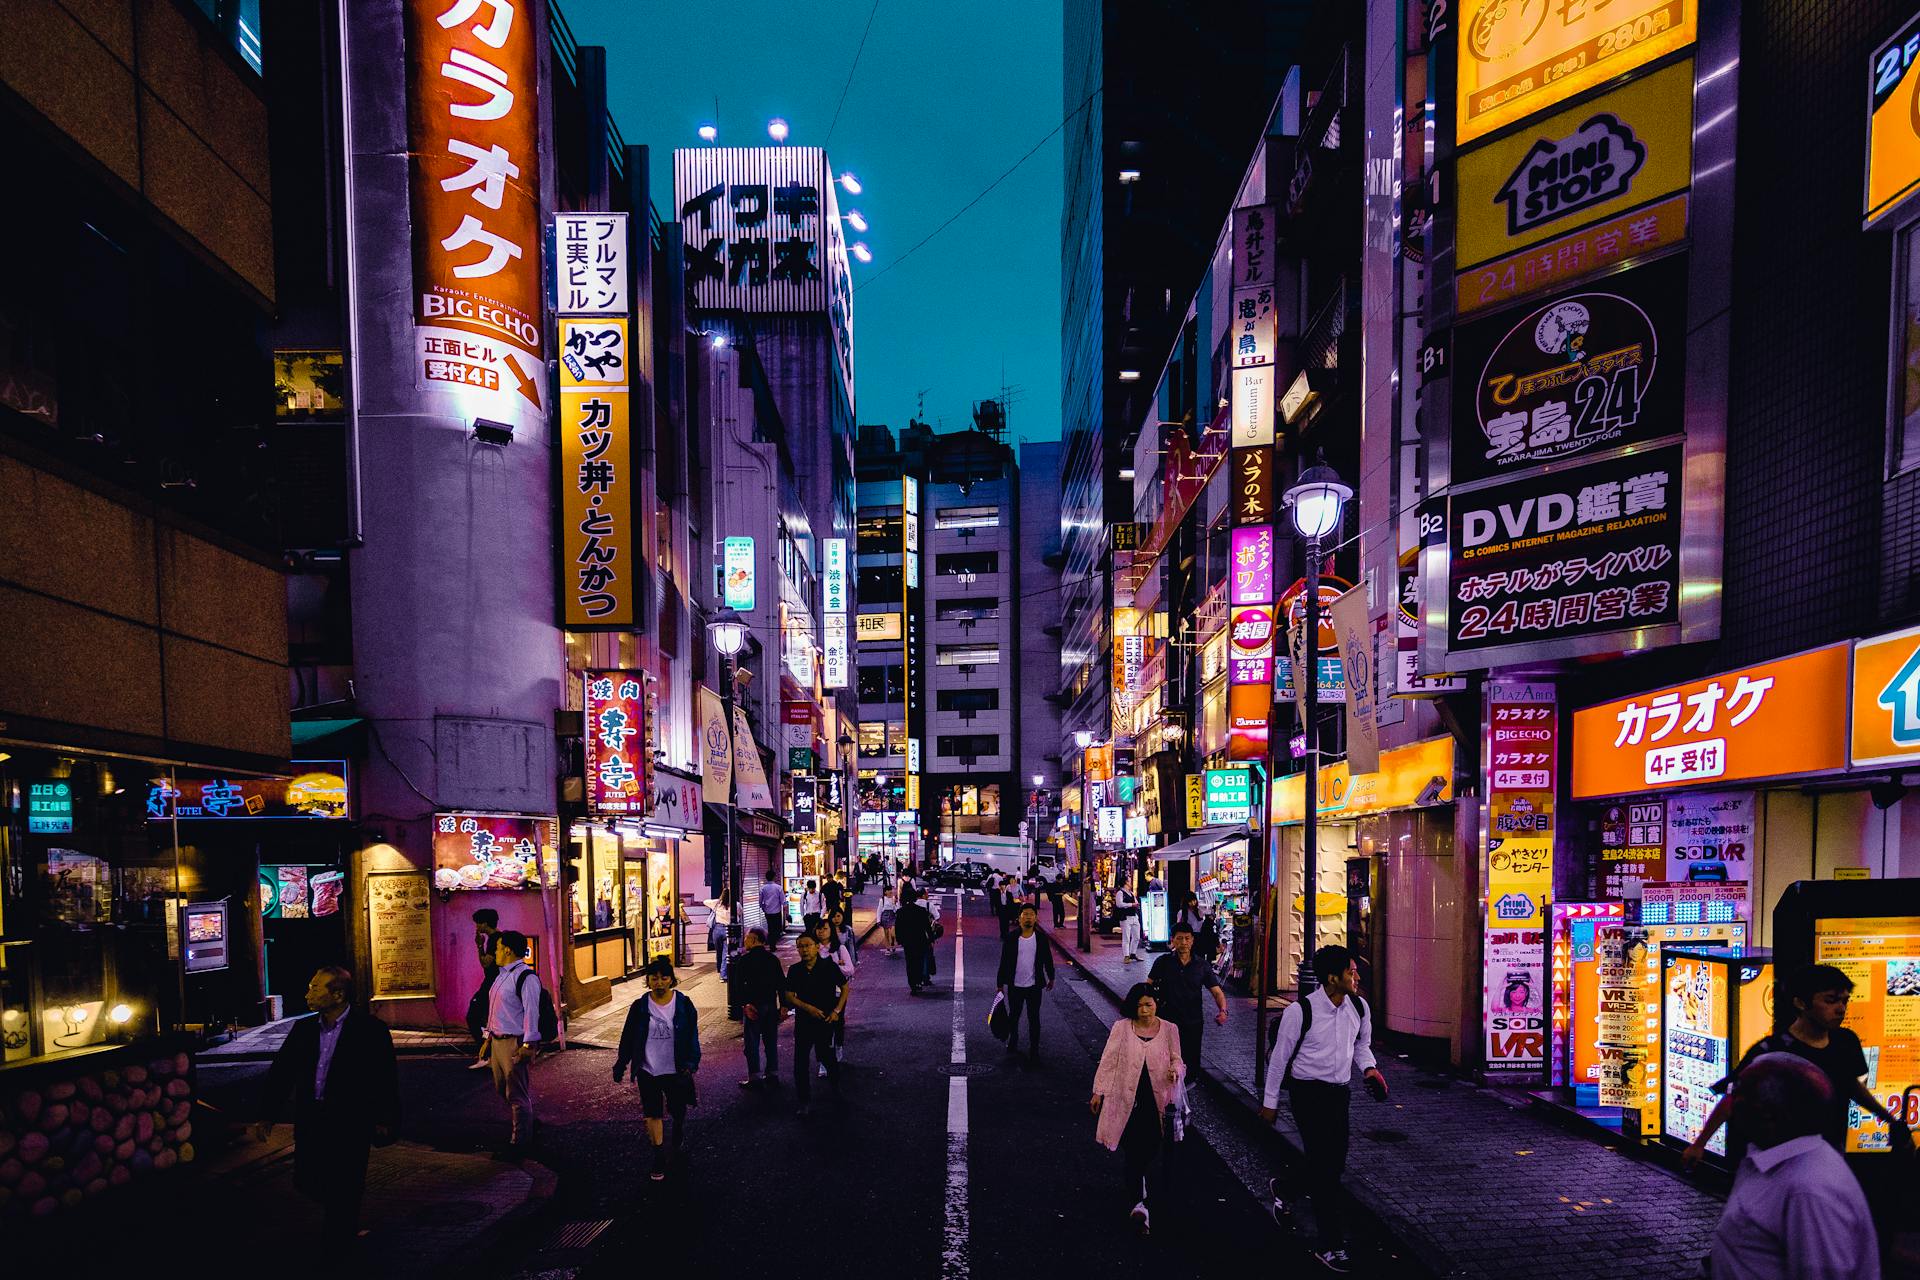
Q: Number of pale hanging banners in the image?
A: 4